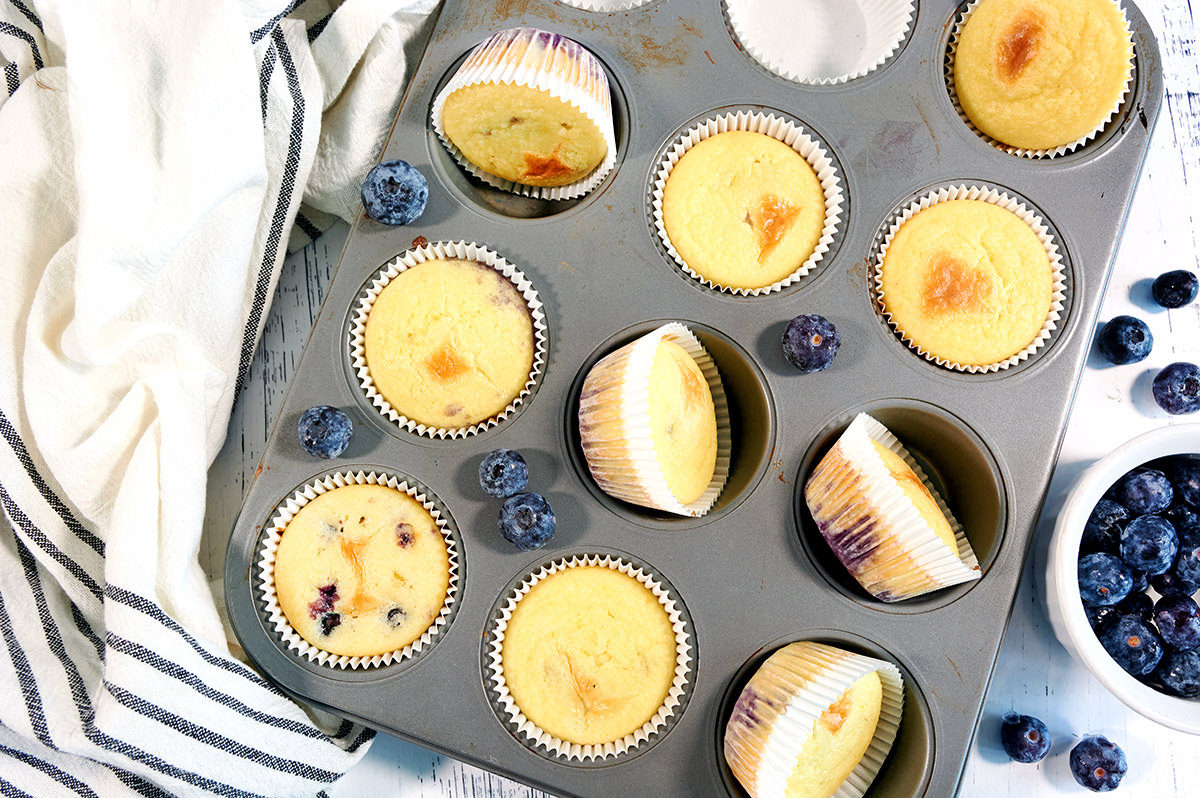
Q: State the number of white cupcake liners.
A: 12